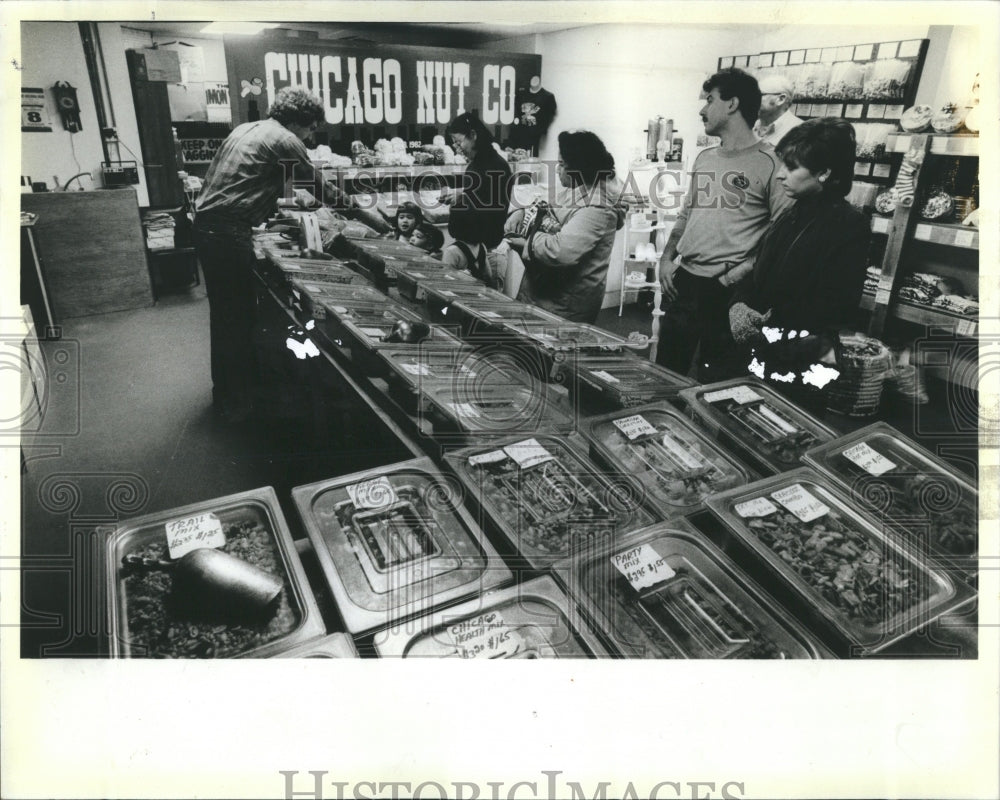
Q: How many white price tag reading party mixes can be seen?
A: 1